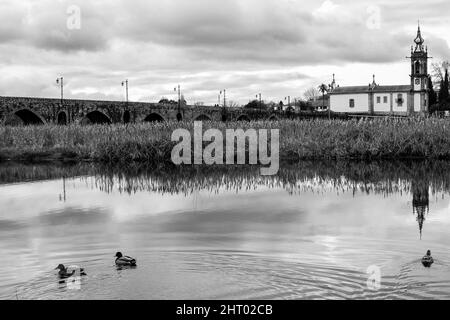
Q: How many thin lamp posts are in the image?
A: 6